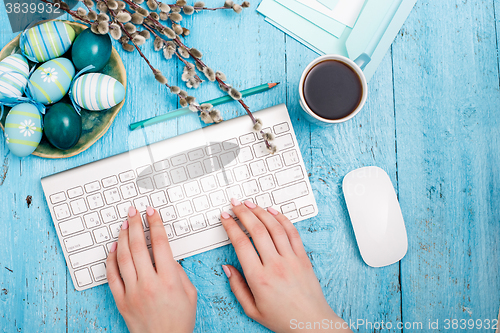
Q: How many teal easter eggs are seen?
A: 2